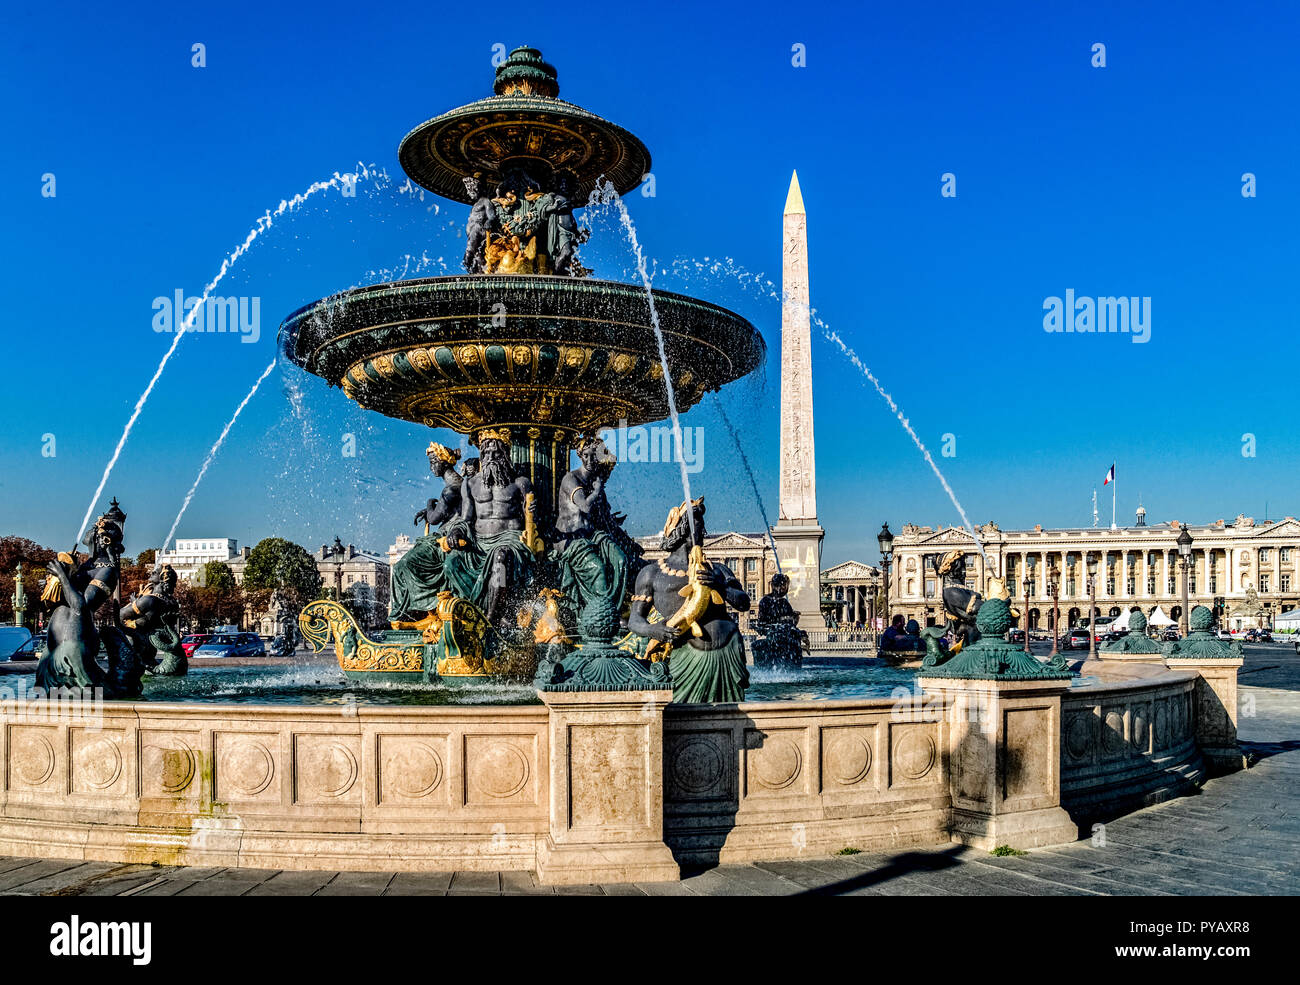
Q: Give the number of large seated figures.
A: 3